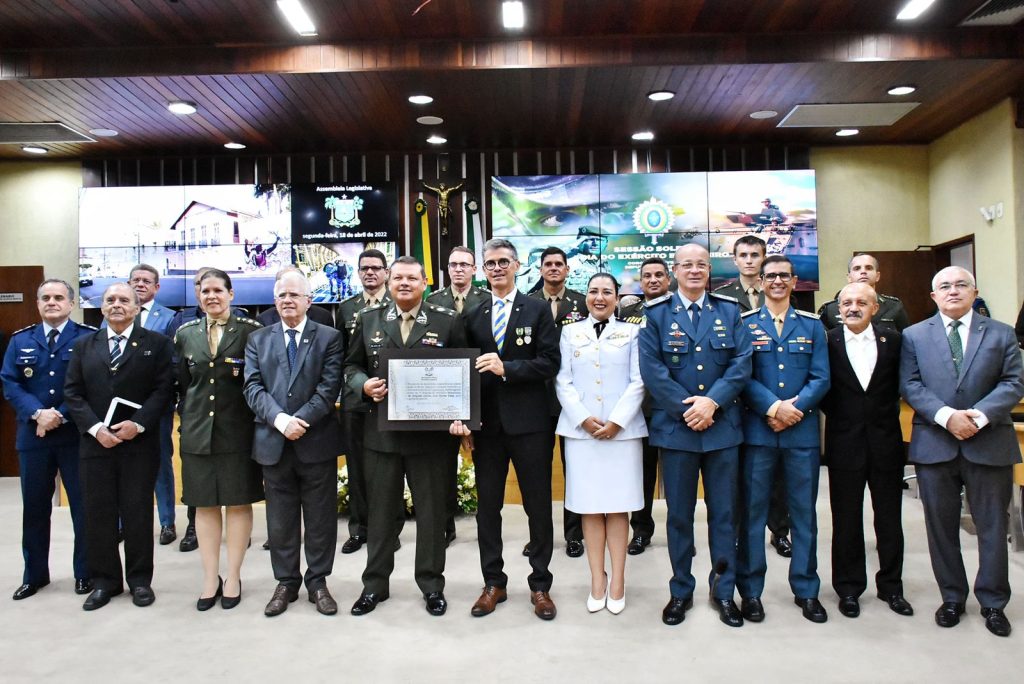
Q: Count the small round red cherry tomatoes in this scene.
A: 0